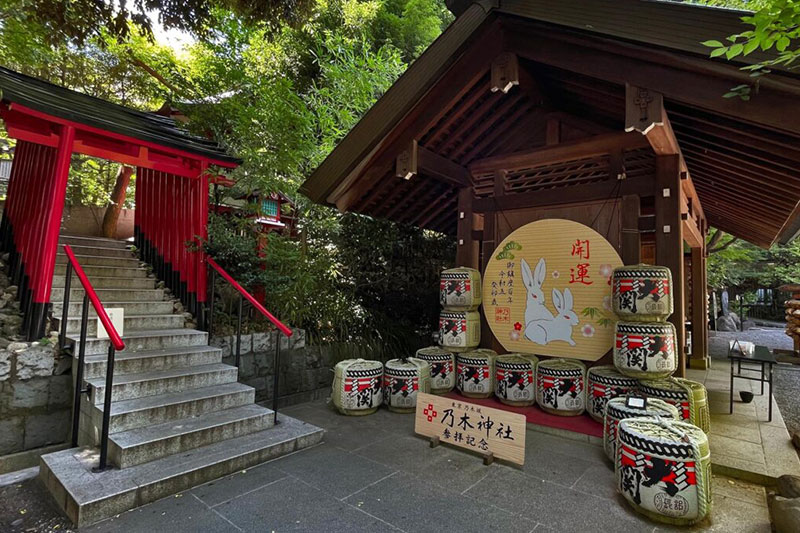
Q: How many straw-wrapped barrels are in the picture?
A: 14